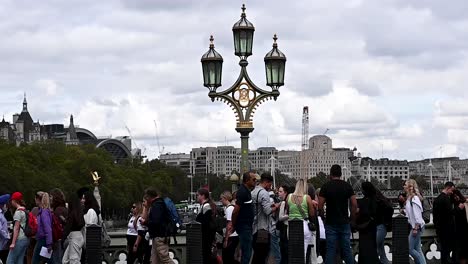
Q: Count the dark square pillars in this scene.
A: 4